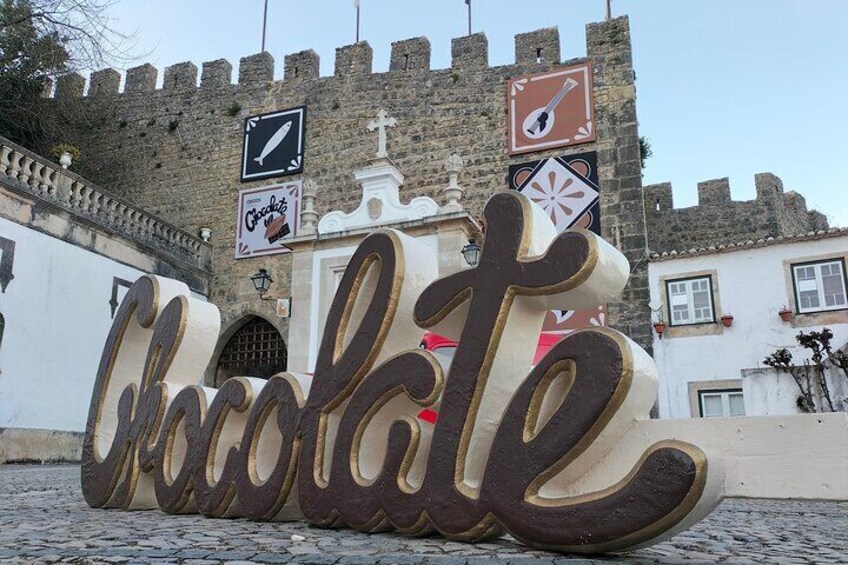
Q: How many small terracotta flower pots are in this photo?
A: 3